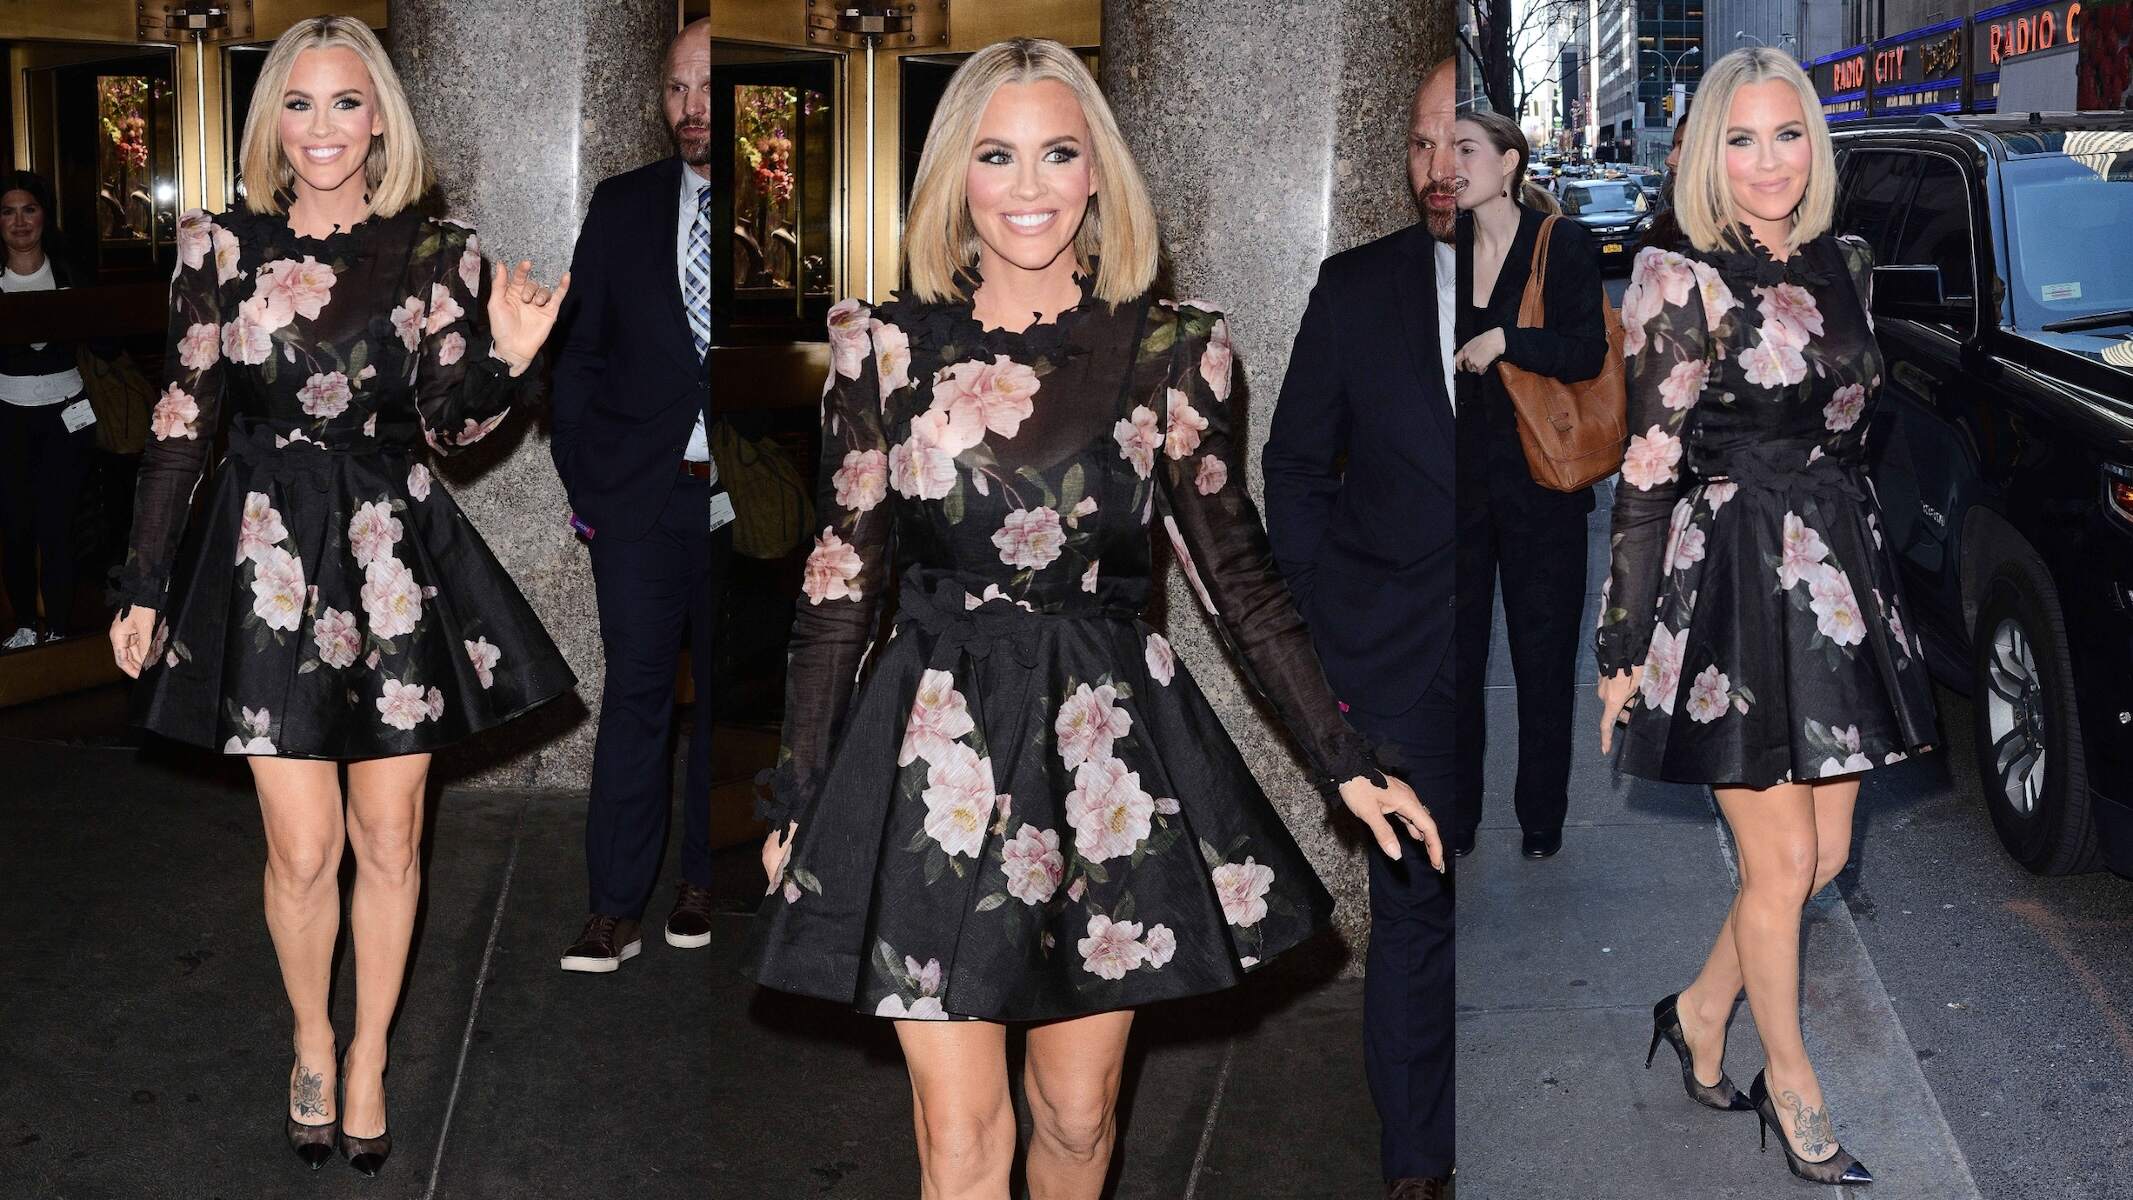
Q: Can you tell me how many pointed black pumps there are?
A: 4